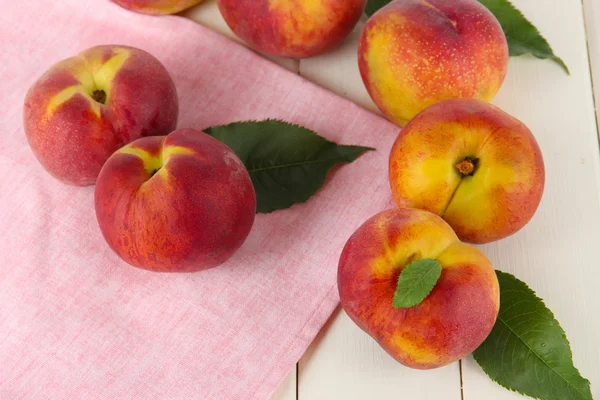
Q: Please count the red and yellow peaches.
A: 7